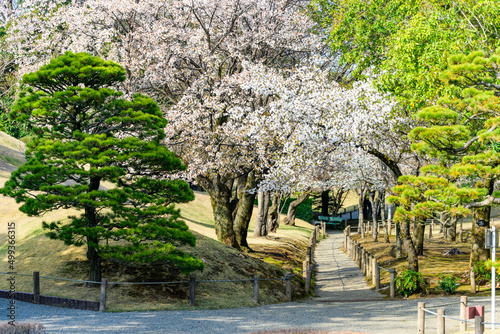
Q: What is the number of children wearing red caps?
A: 0